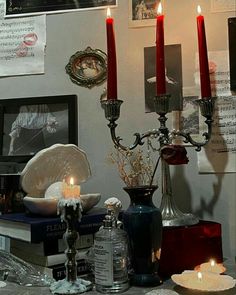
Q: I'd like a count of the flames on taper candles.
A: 3